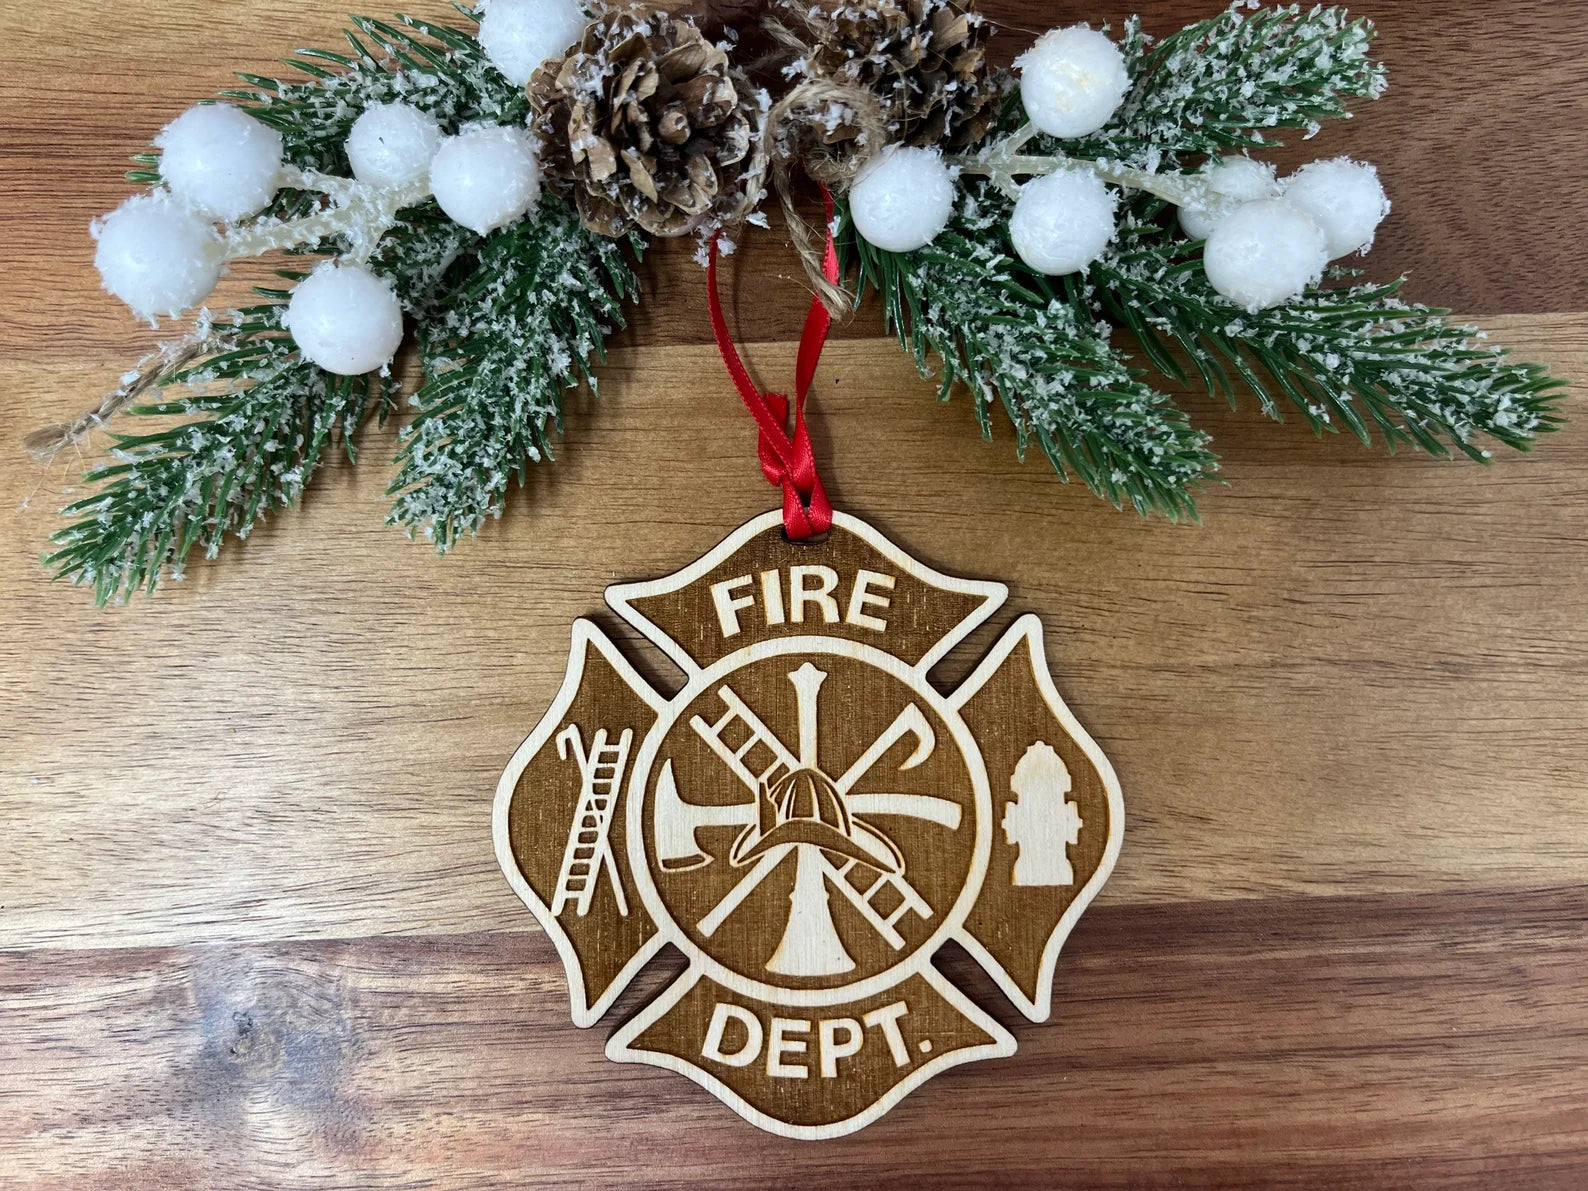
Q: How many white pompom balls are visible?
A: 12